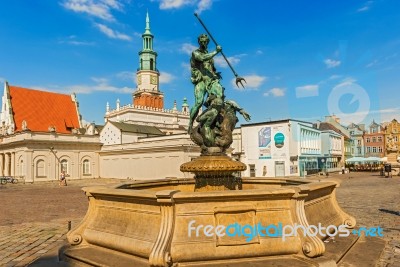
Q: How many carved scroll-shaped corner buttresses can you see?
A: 4